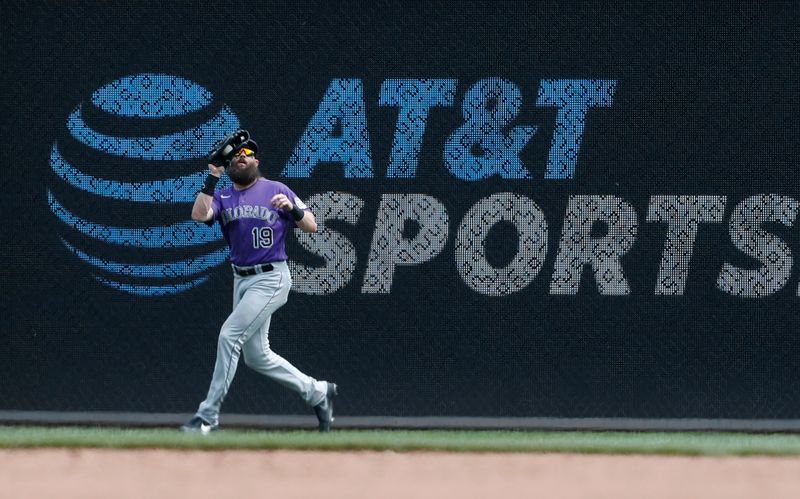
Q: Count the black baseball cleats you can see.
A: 2